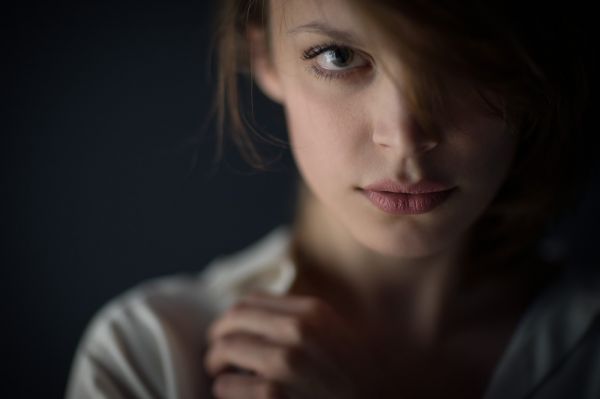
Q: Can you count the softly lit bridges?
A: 0